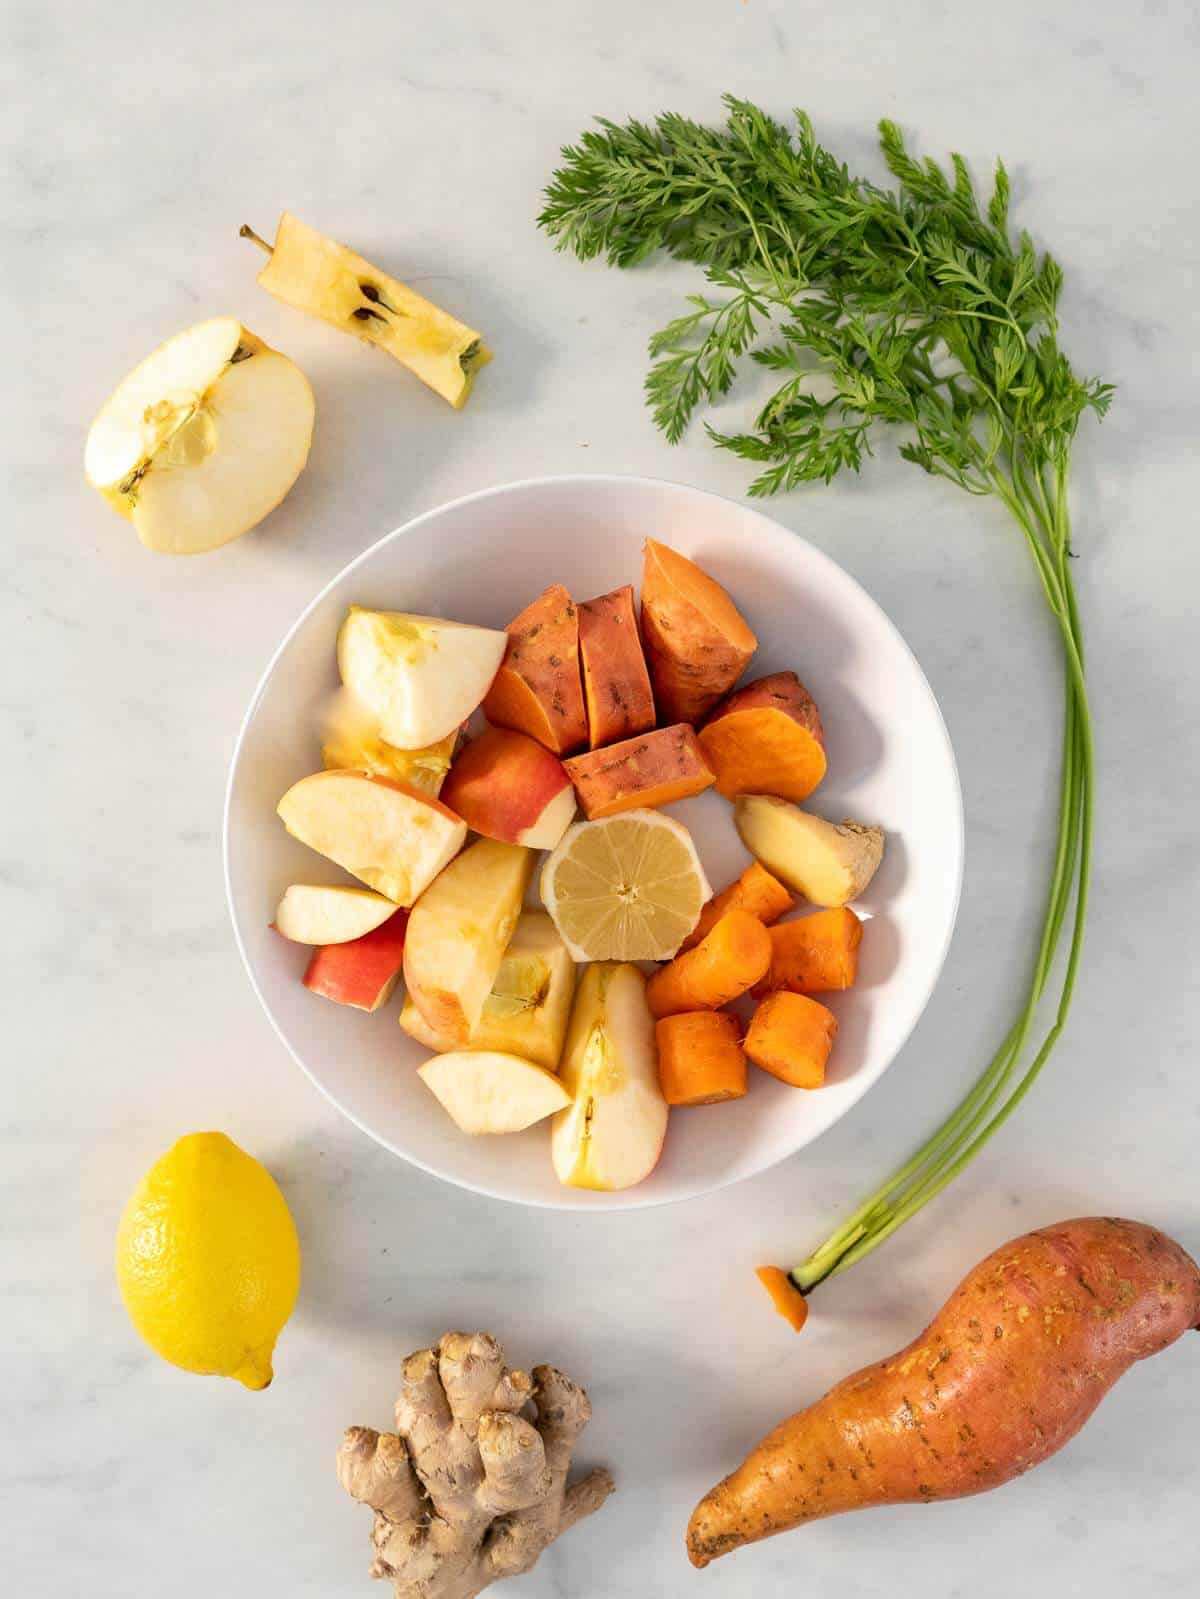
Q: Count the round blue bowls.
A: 0